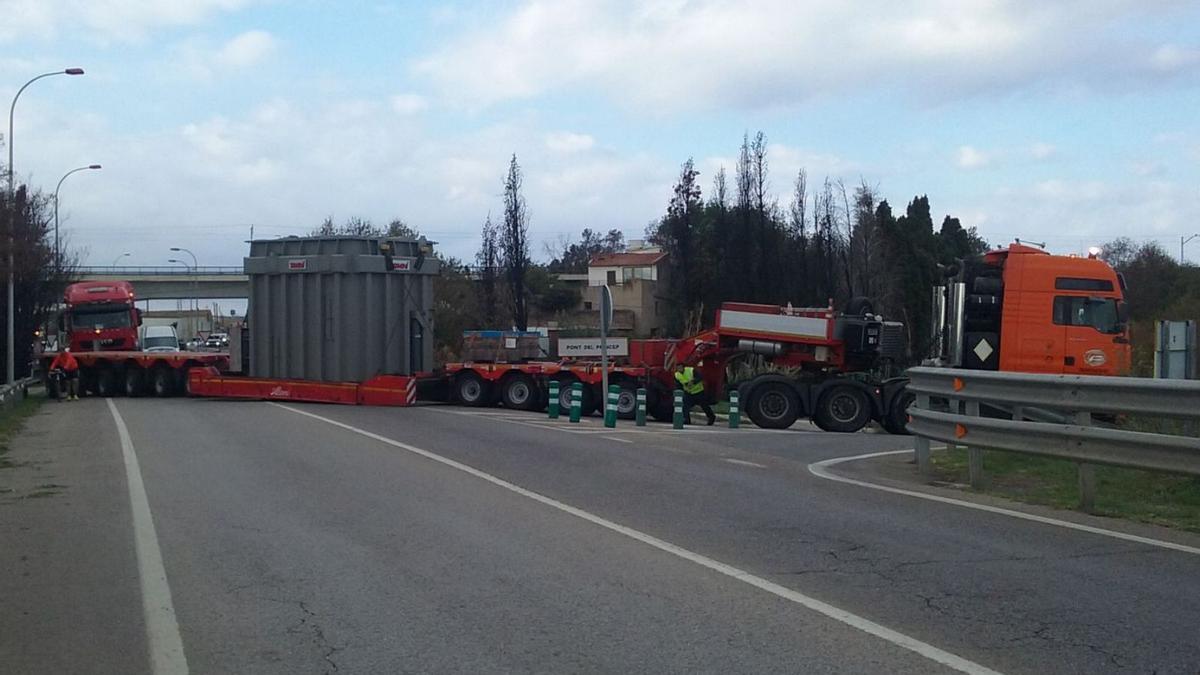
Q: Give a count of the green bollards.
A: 6